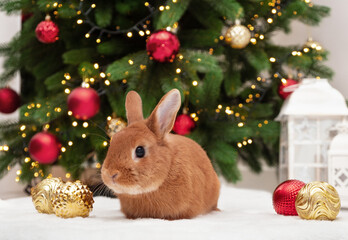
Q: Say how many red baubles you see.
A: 8